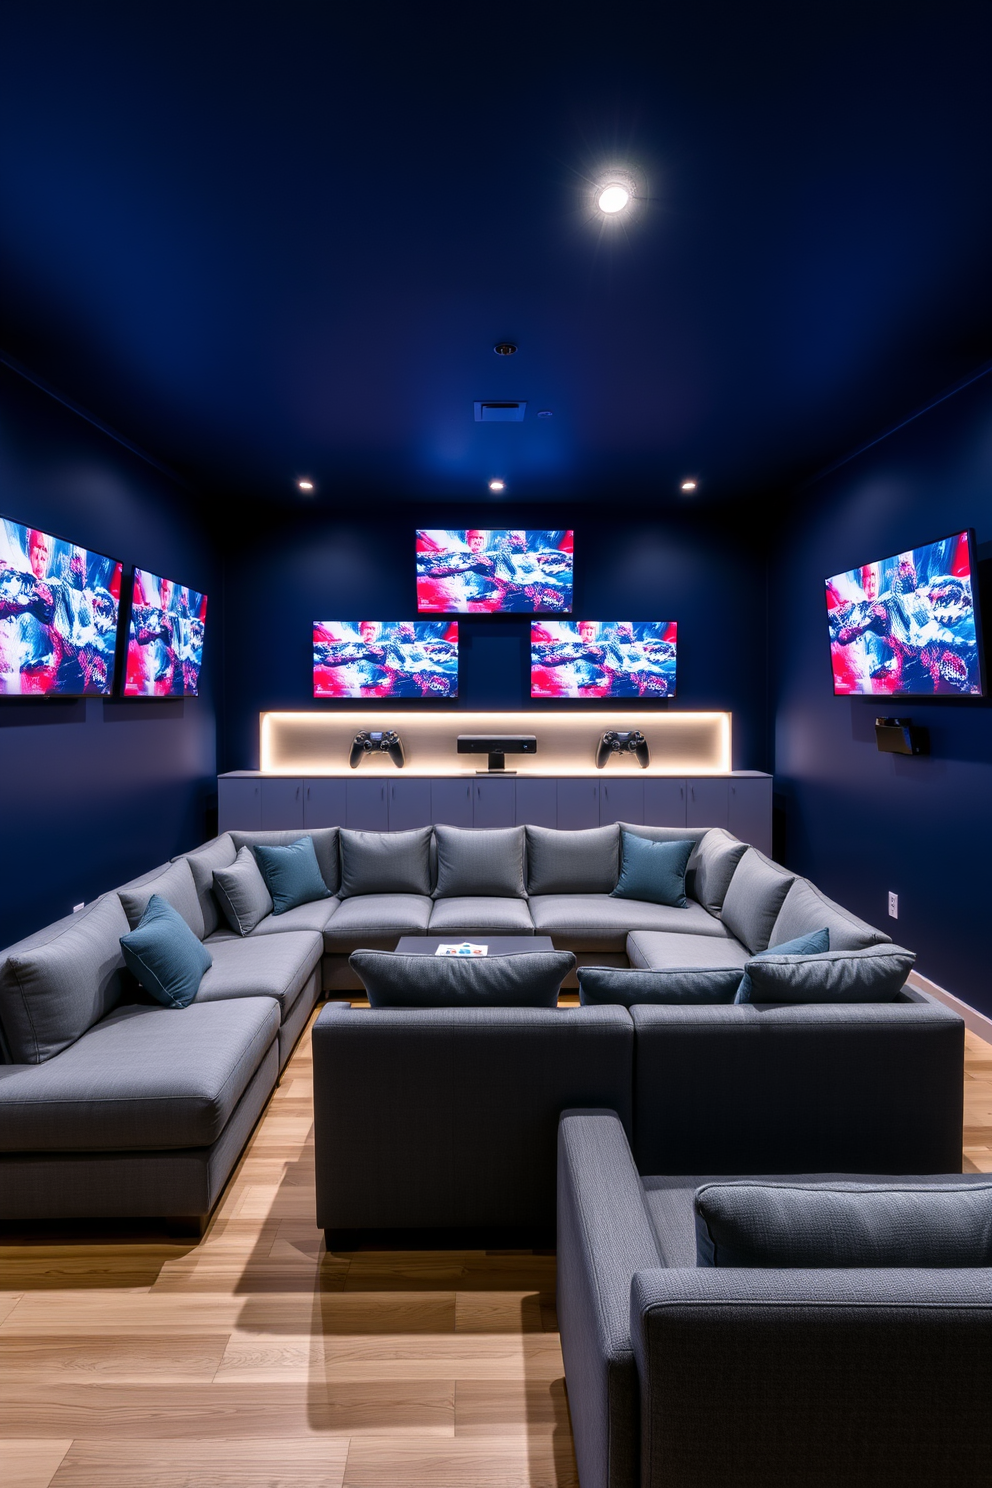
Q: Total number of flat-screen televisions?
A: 6